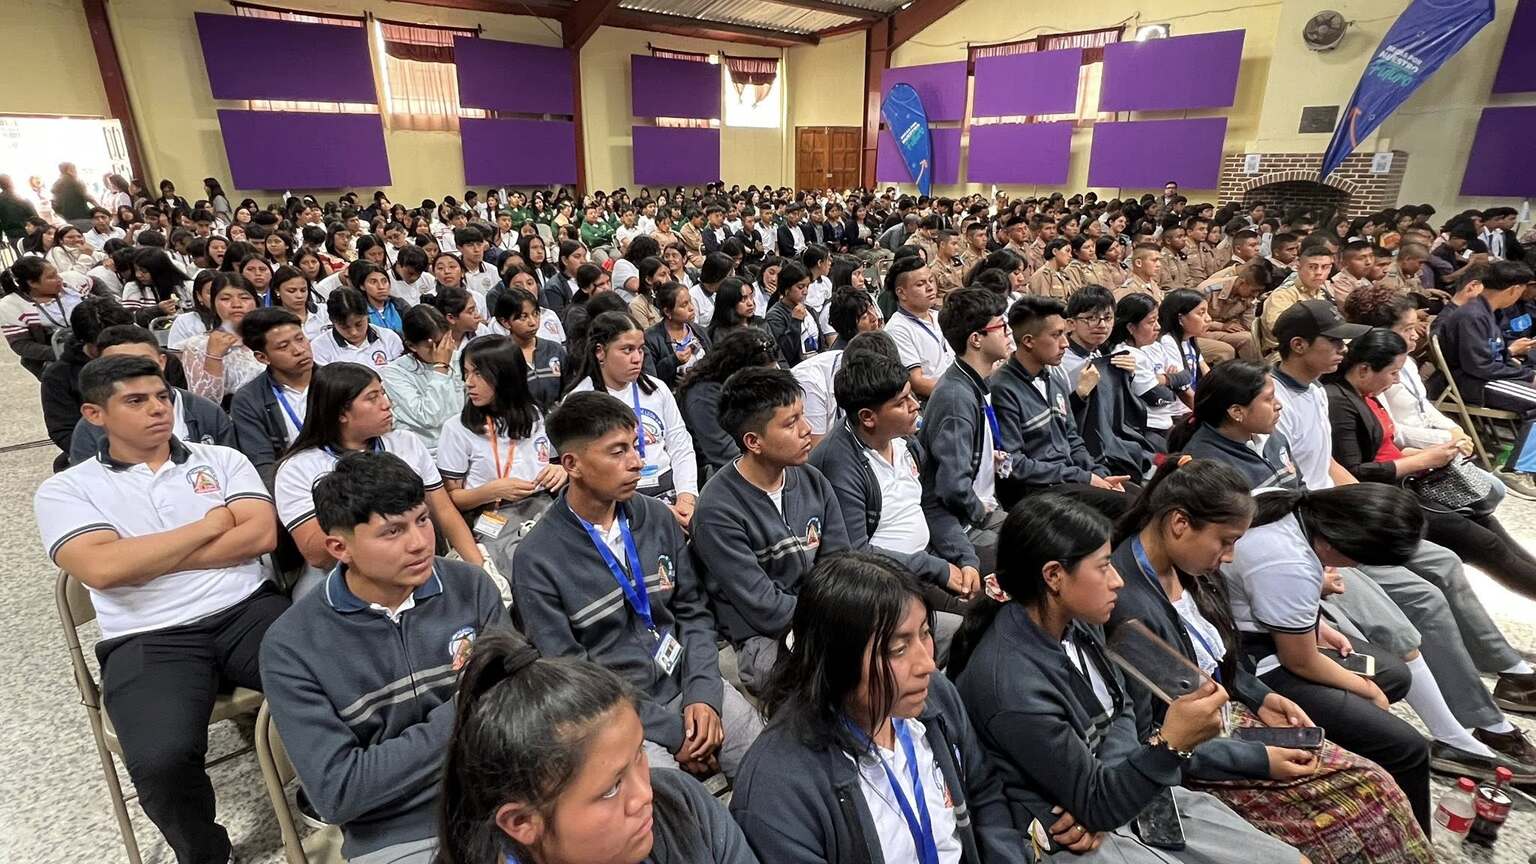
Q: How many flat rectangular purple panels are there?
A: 14